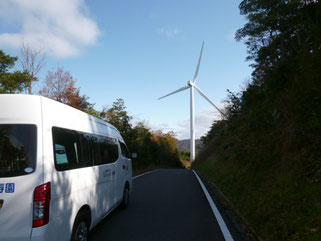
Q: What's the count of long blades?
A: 3